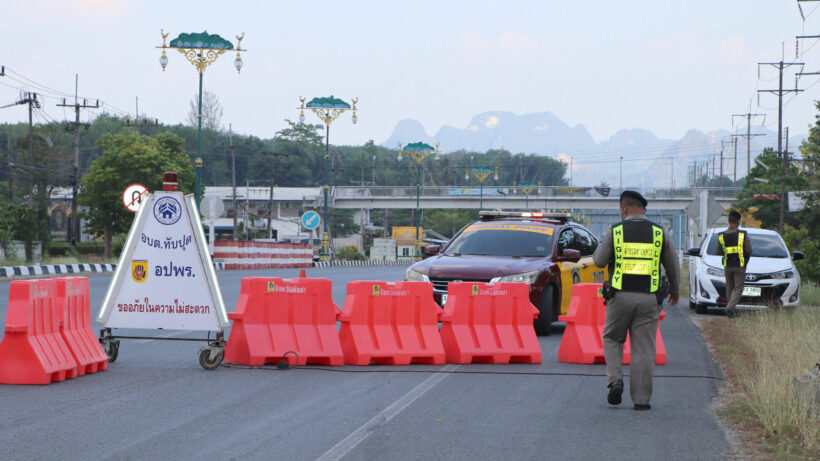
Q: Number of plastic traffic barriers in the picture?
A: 6